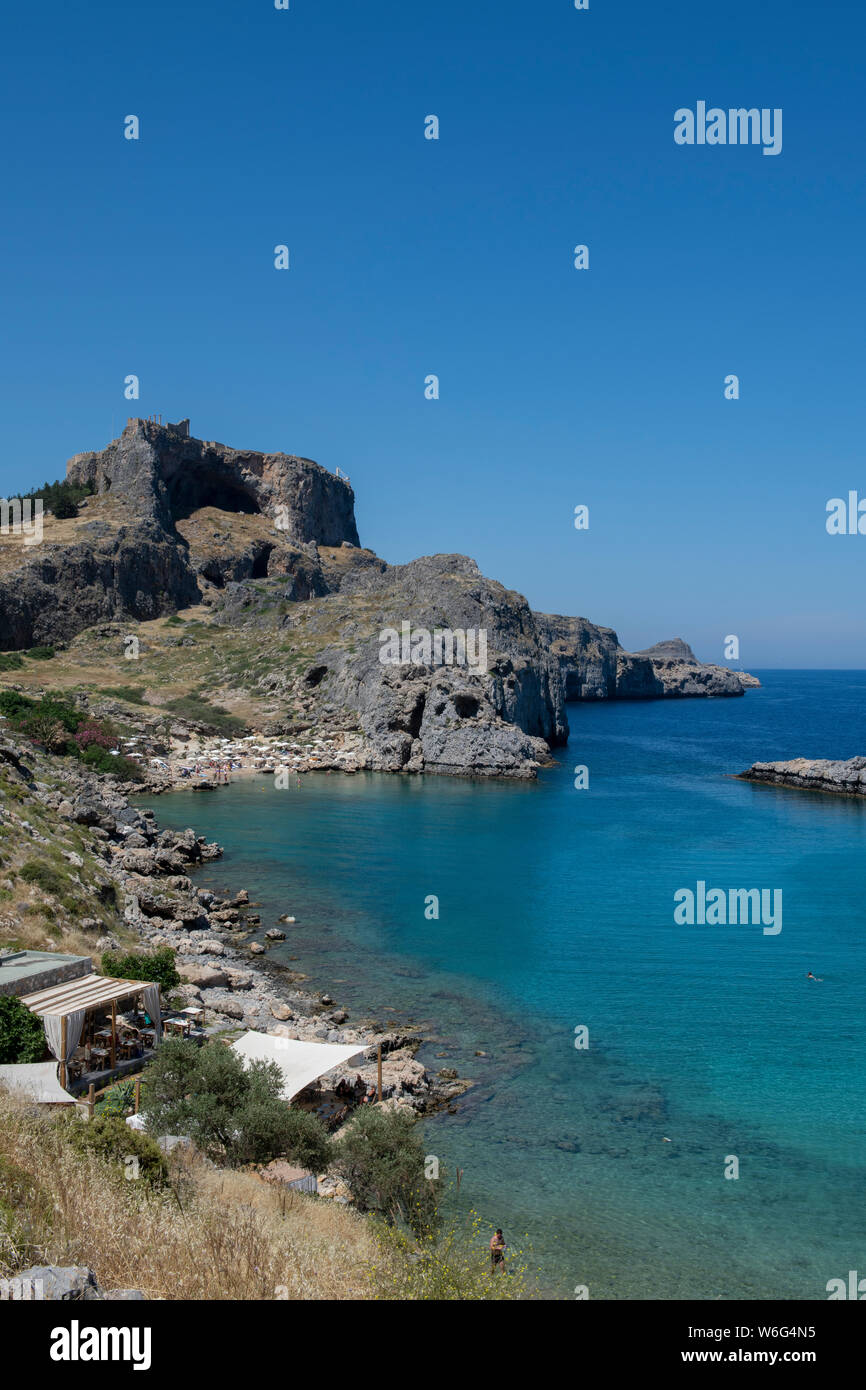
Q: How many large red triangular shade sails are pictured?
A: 0